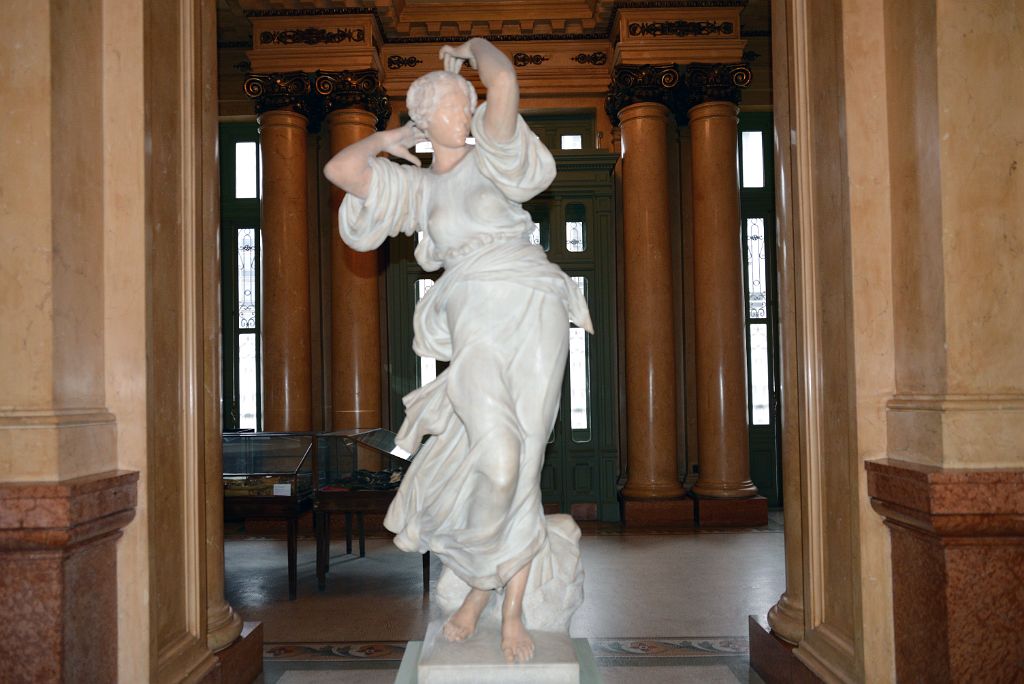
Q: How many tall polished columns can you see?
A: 4